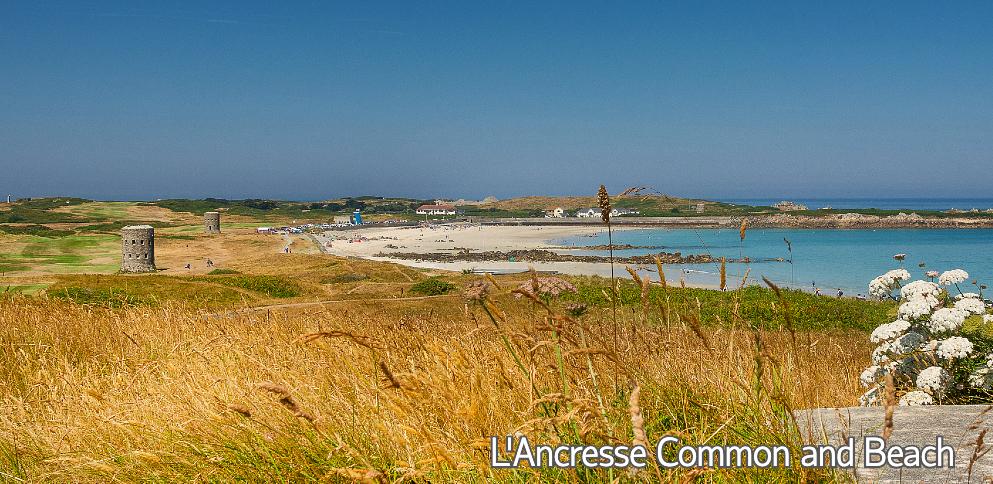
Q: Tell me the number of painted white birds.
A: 0